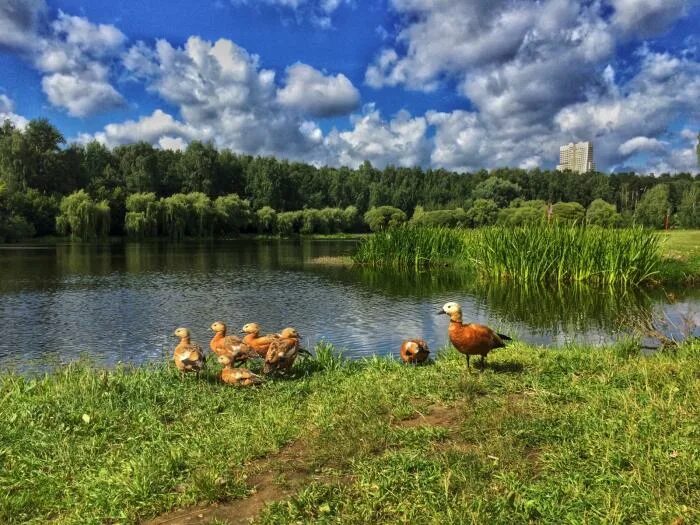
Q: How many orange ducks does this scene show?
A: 7